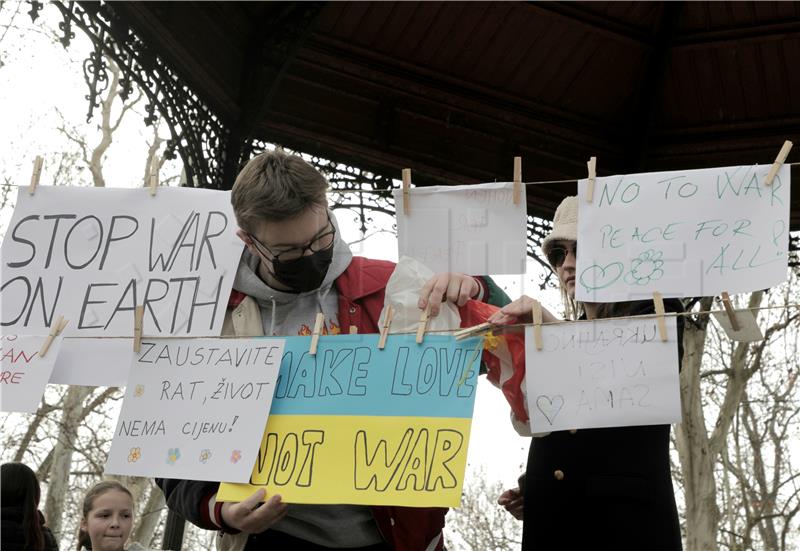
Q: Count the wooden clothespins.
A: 15